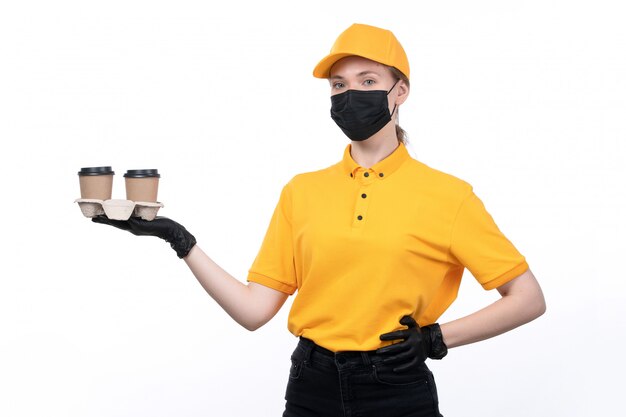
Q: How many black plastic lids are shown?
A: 2